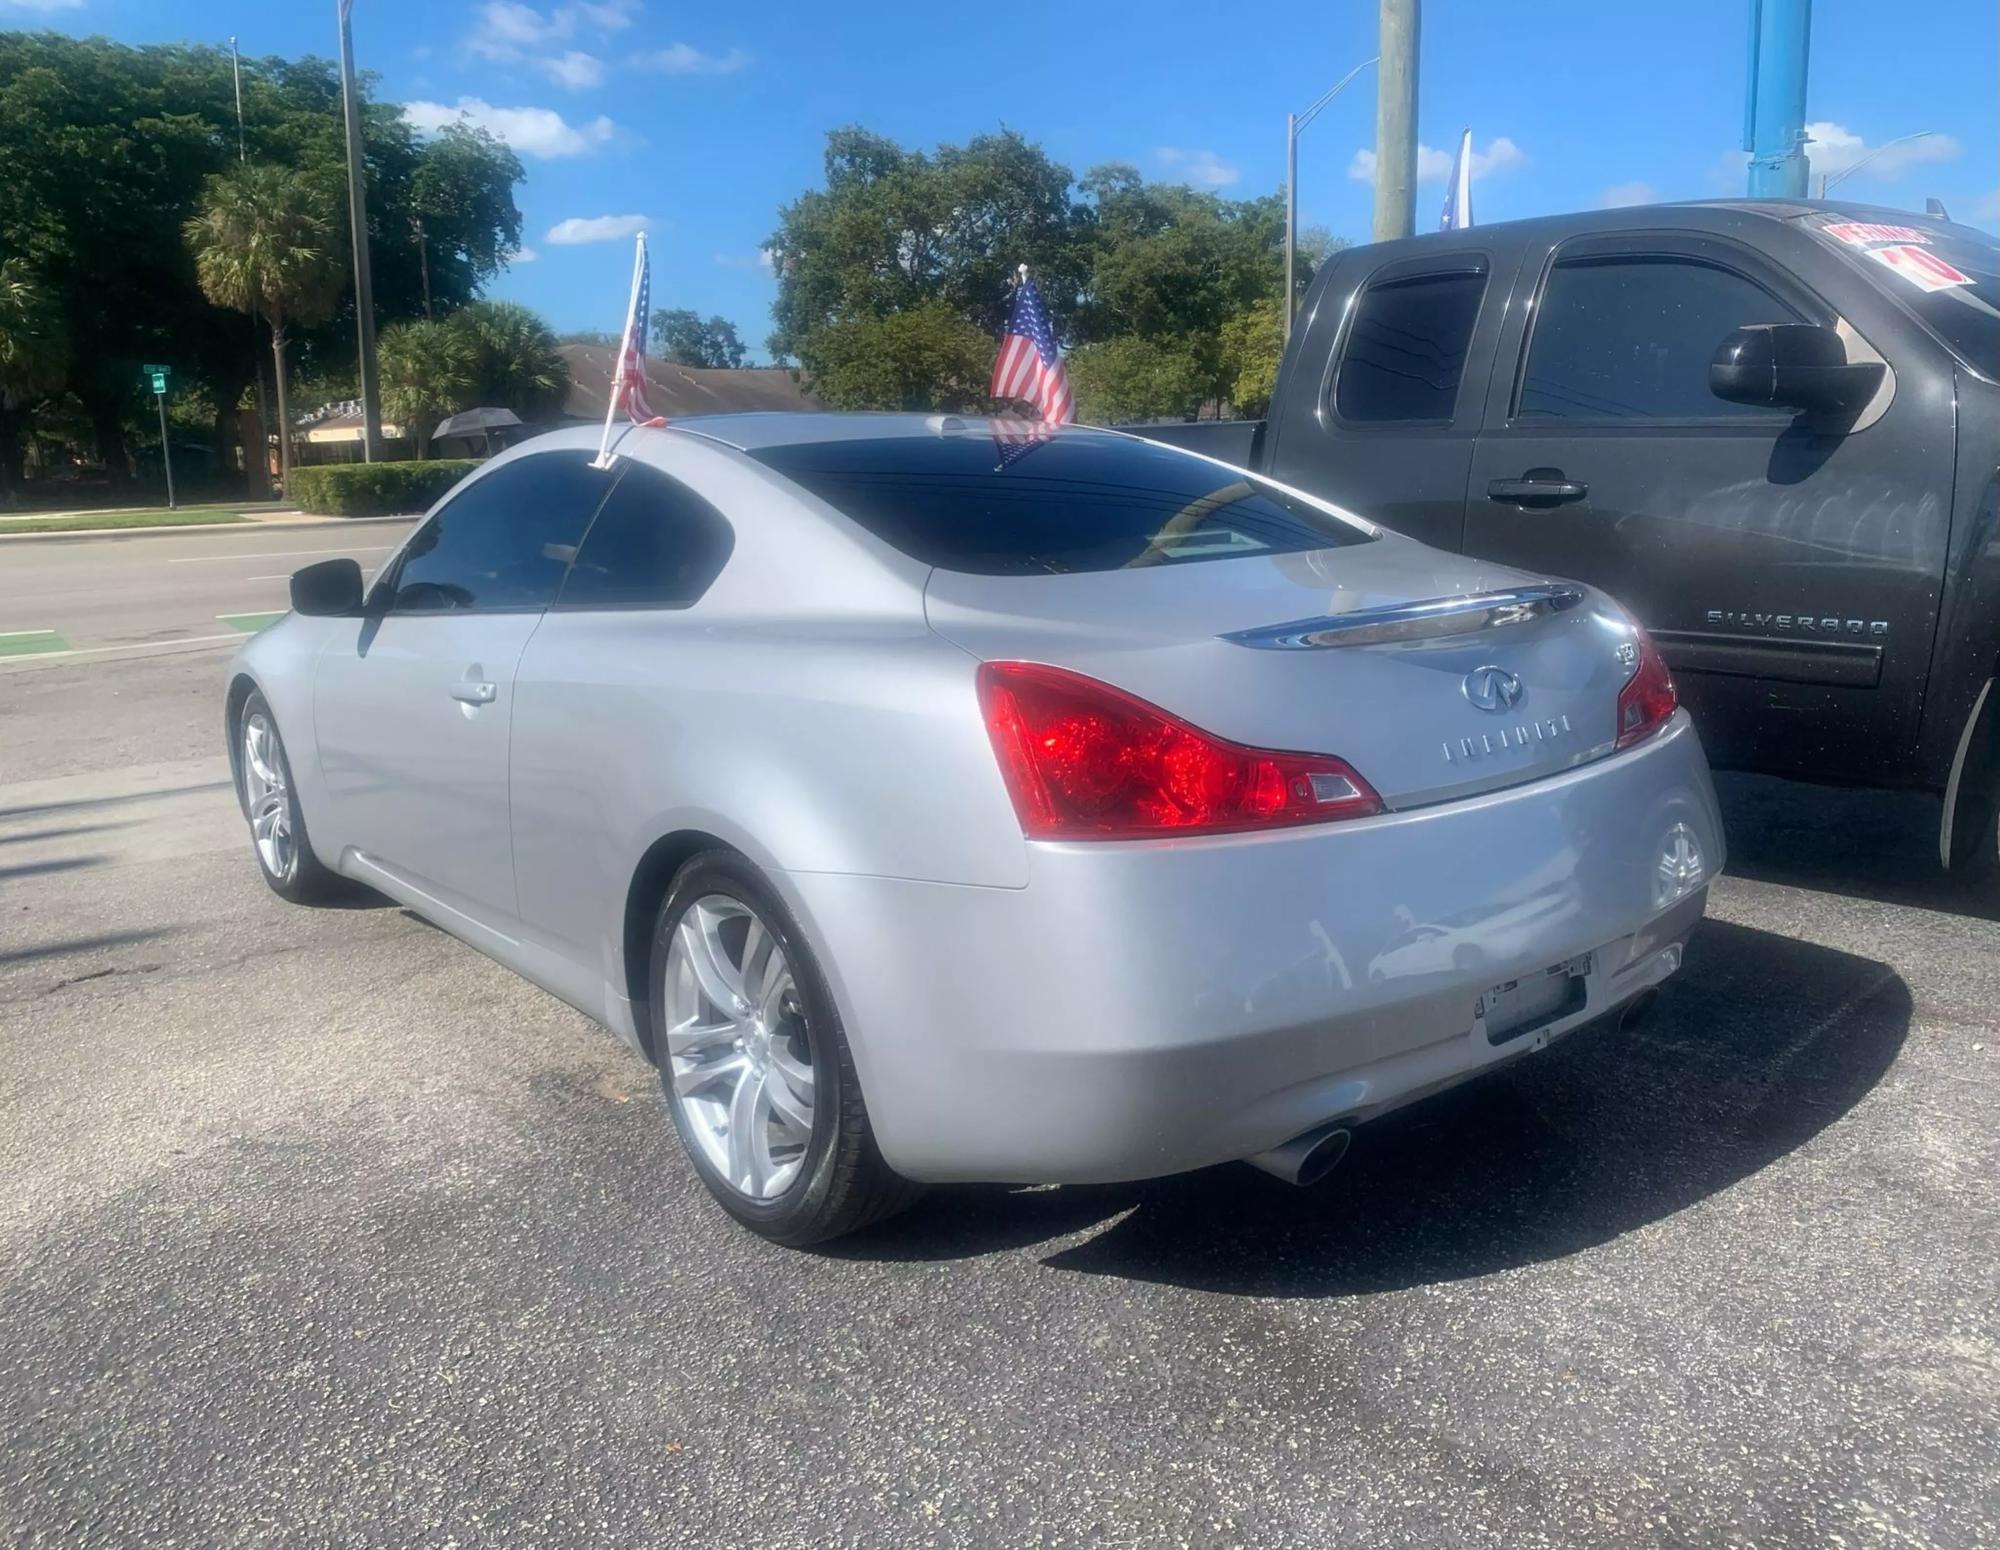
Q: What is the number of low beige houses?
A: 1